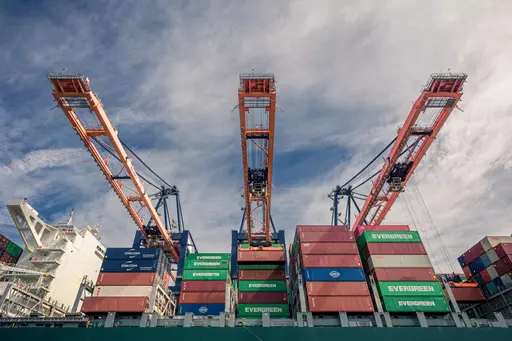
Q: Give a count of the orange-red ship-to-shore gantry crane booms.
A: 3